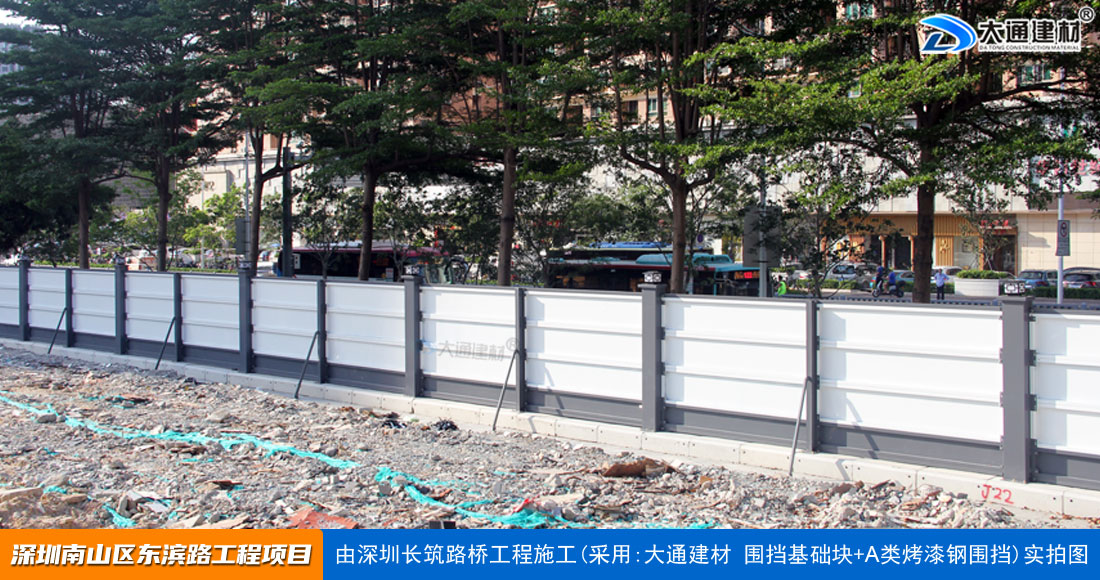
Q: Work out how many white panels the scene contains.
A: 12